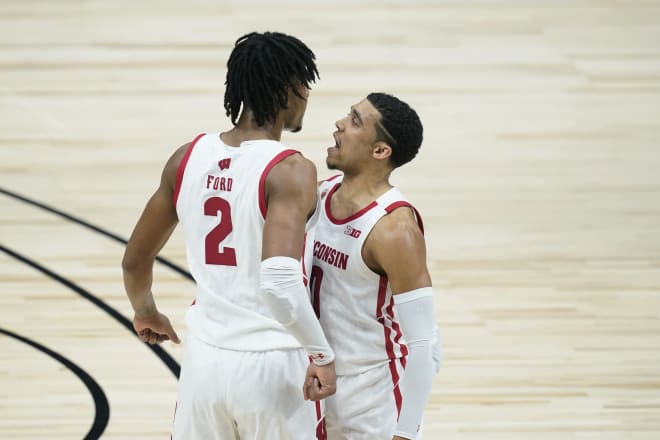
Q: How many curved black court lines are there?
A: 3